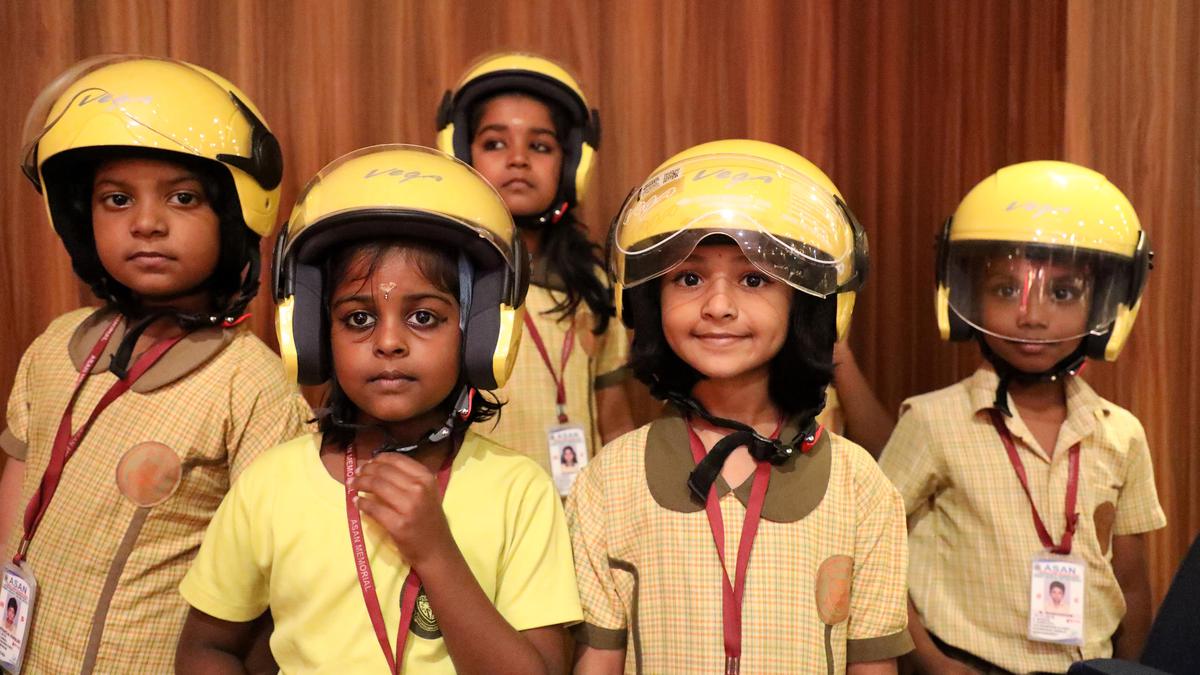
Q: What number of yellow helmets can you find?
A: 5